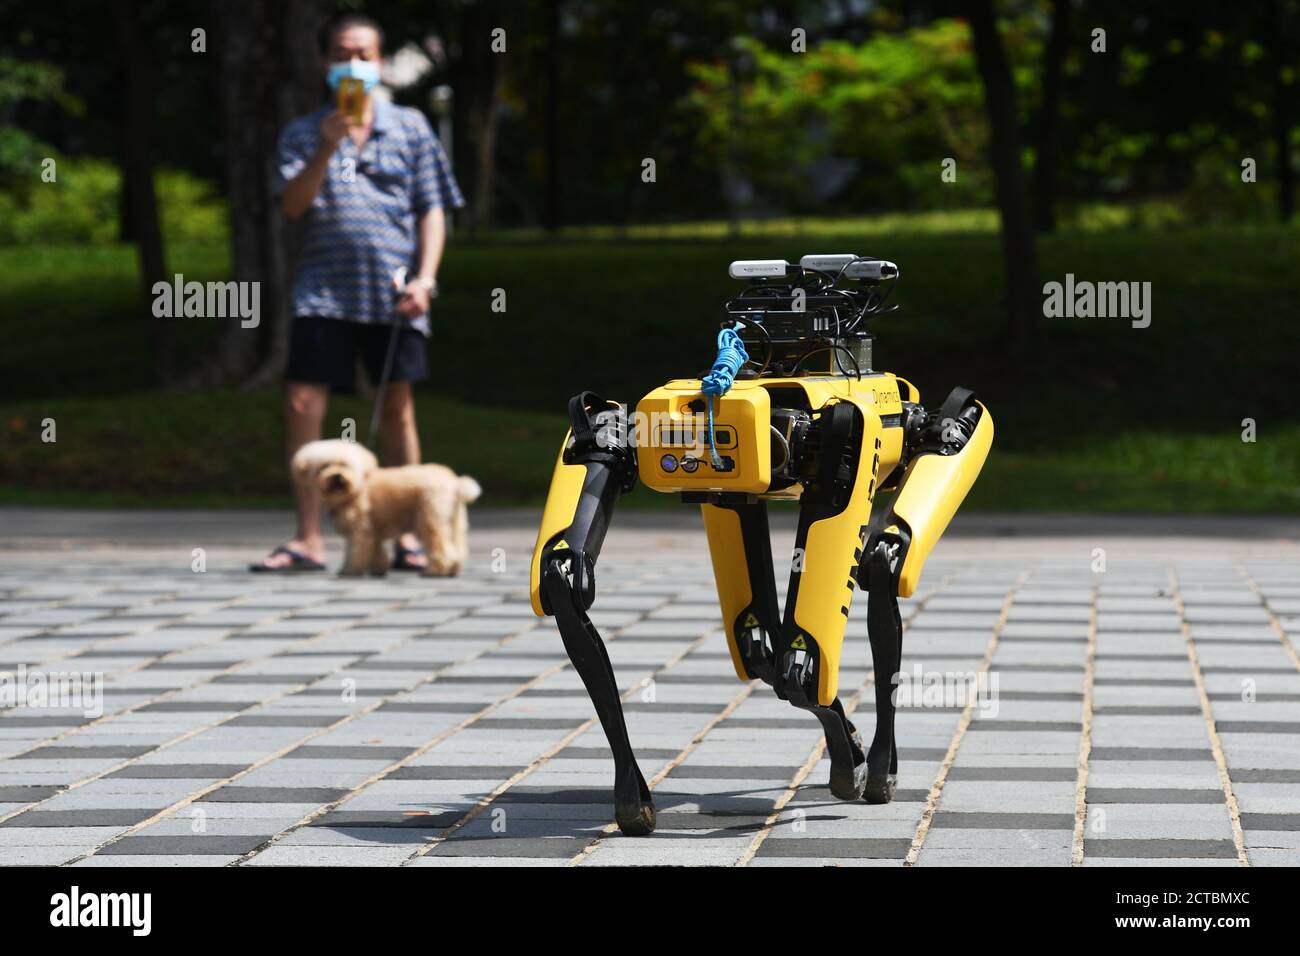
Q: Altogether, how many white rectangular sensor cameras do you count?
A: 3